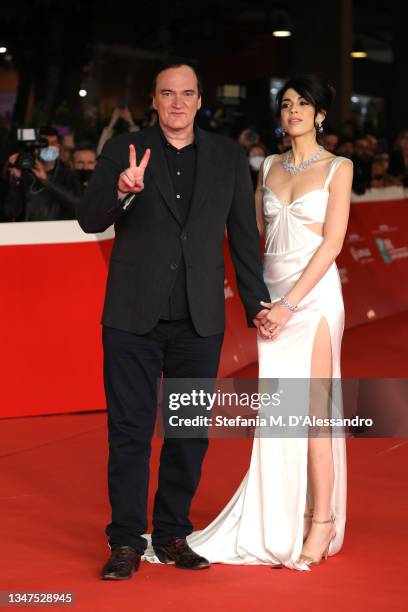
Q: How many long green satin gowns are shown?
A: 0